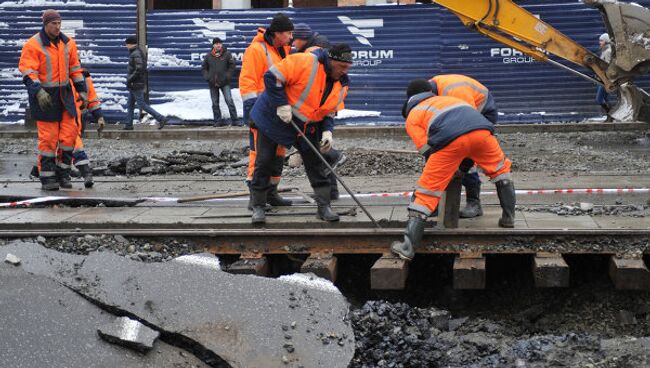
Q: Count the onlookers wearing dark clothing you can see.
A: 2